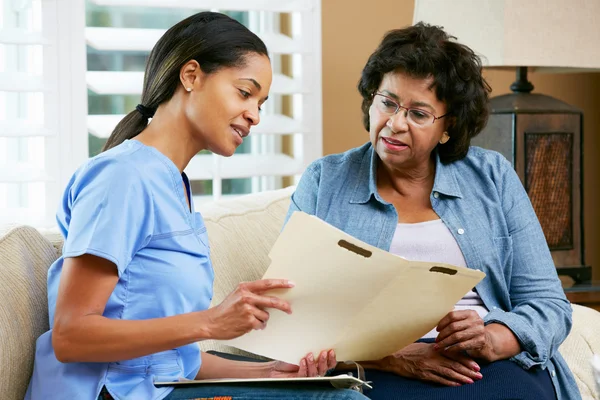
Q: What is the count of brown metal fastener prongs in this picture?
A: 2